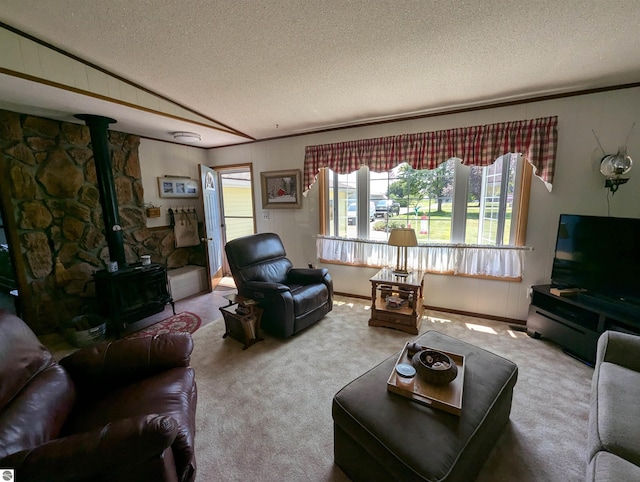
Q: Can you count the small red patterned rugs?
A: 1